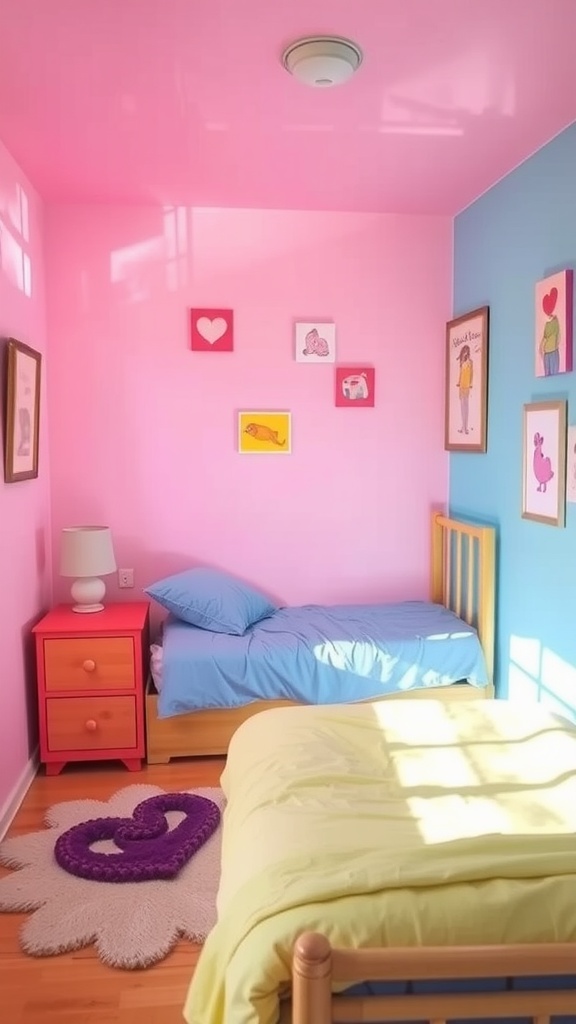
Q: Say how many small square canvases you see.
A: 4